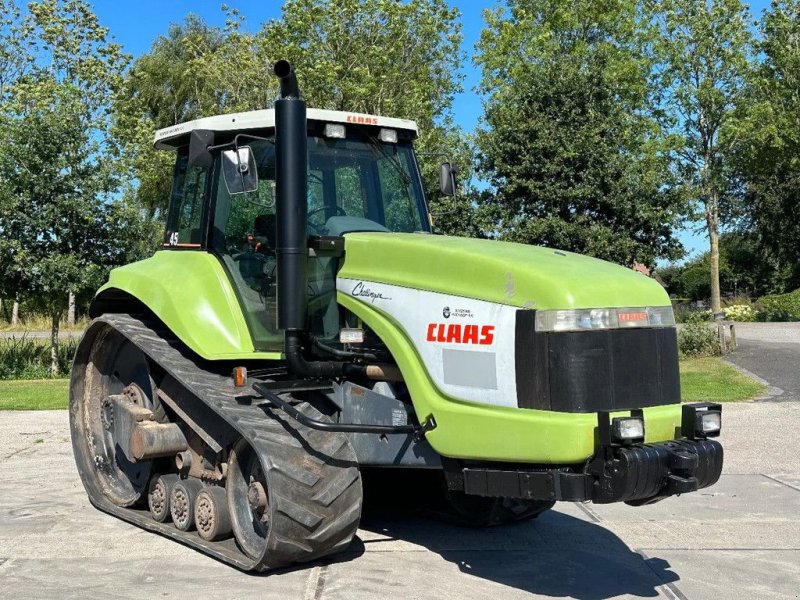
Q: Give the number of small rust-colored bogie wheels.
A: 3